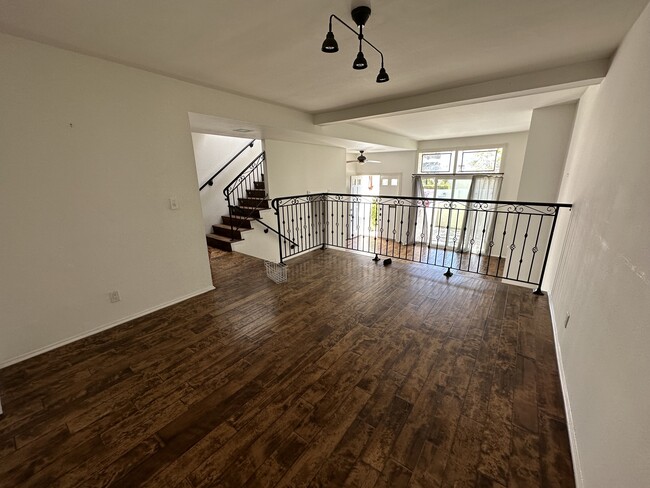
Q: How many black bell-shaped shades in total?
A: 3